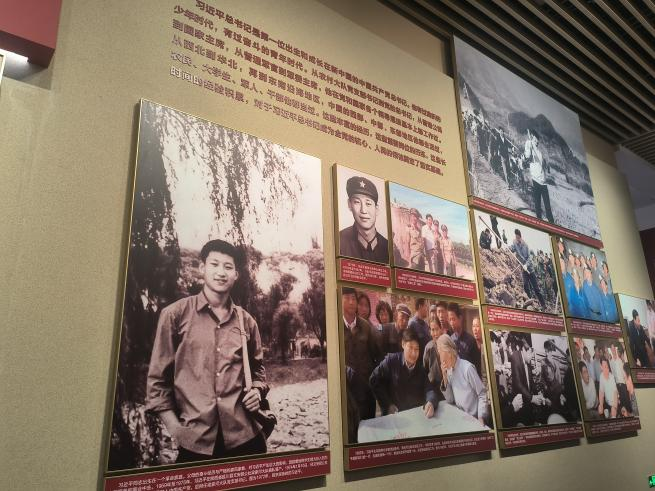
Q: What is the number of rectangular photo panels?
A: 10